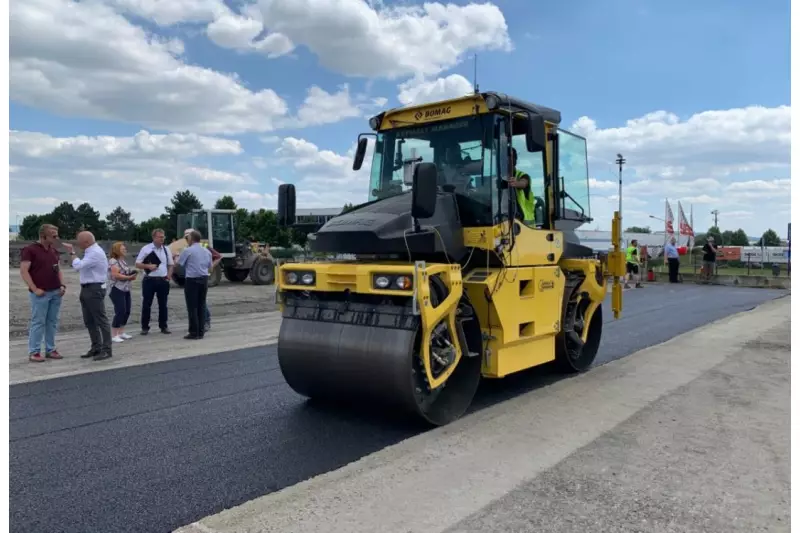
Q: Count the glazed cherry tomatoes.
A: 0